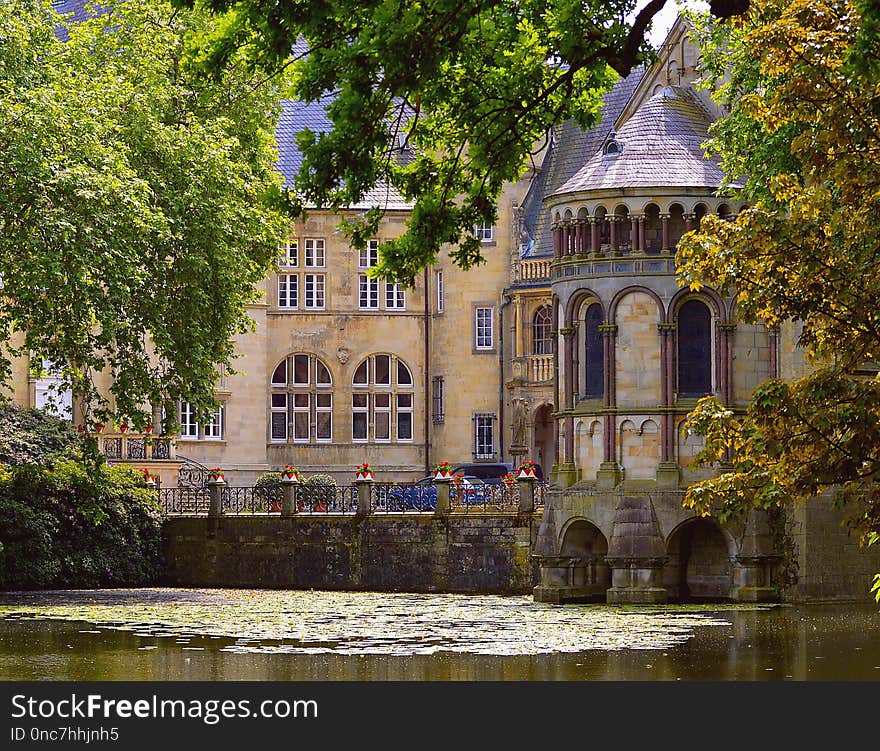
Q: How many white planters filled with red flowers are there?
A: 6